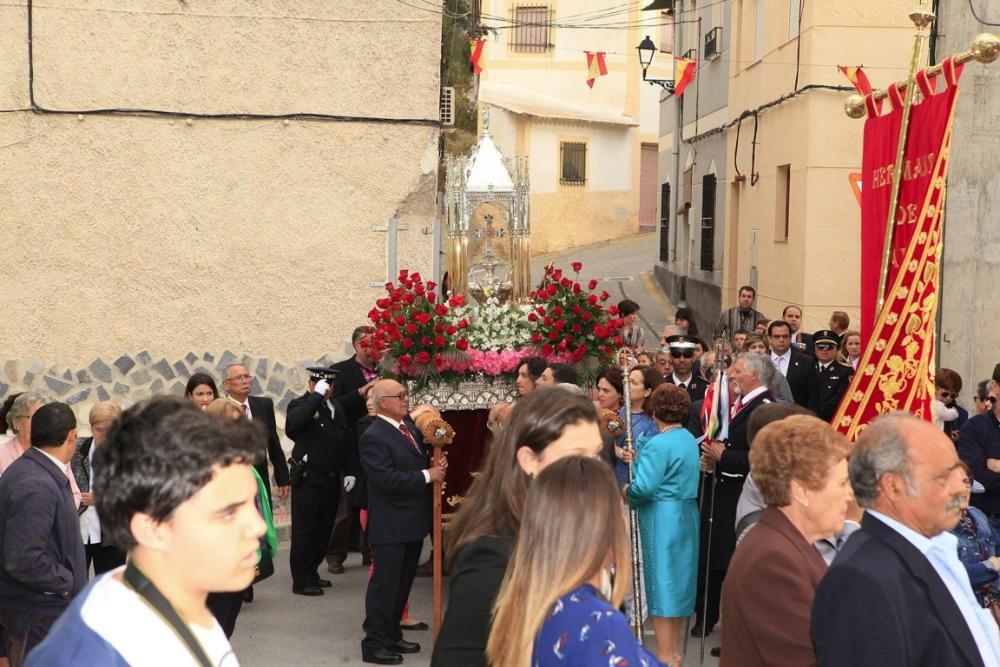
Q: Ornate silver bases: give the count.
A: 1